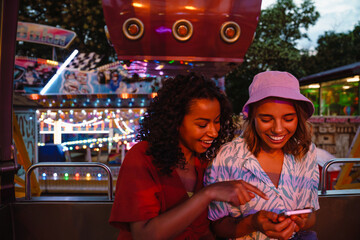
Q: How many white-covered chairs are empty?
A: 0